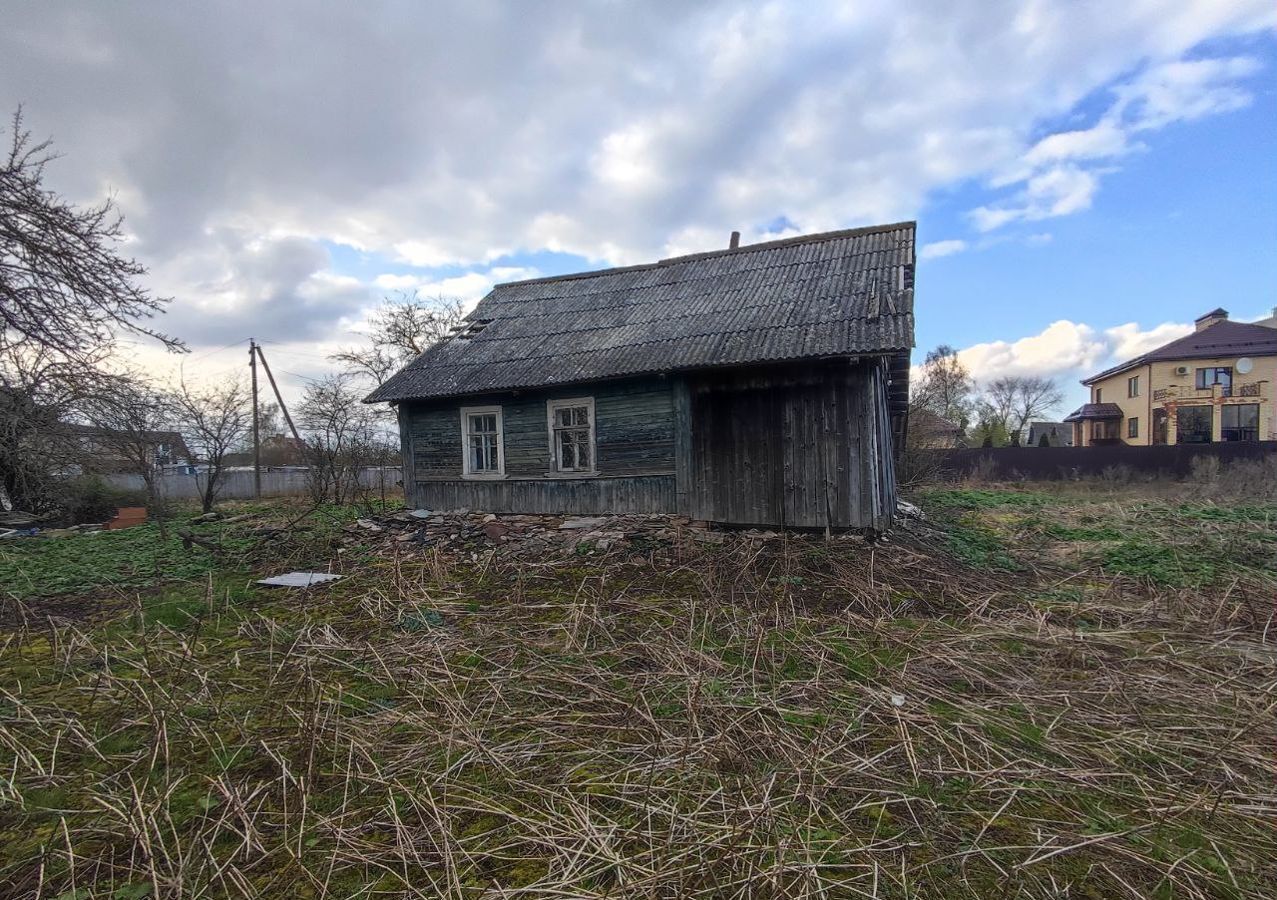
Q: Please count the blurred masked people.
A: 0